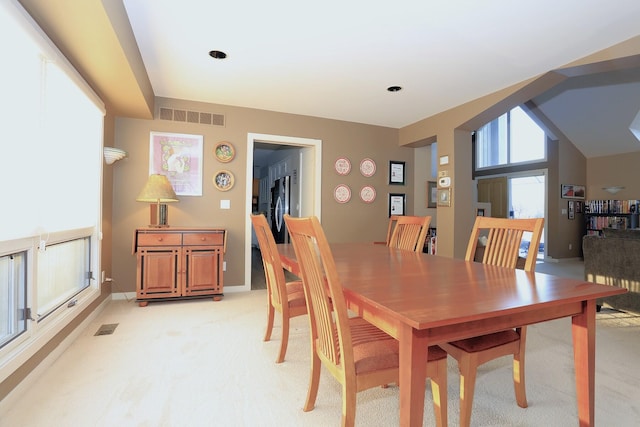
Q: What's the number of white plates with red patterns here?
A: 4